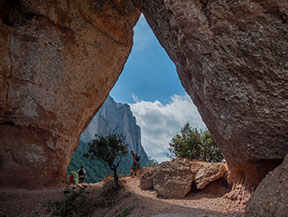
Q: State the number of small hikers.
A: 3